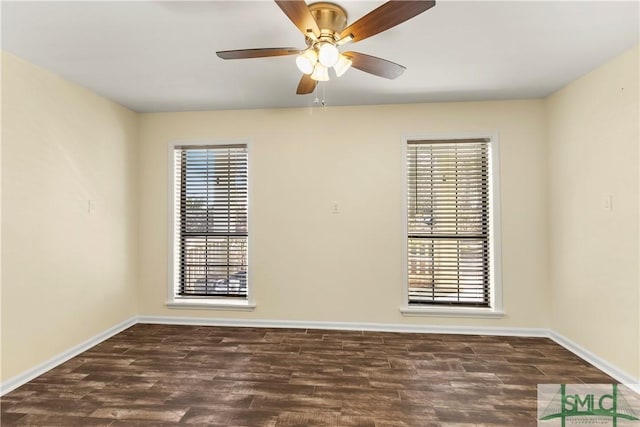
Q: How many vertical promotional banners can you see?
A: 0